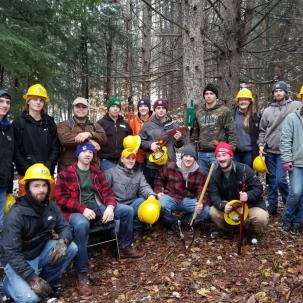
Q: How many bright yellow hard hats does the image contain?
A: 10